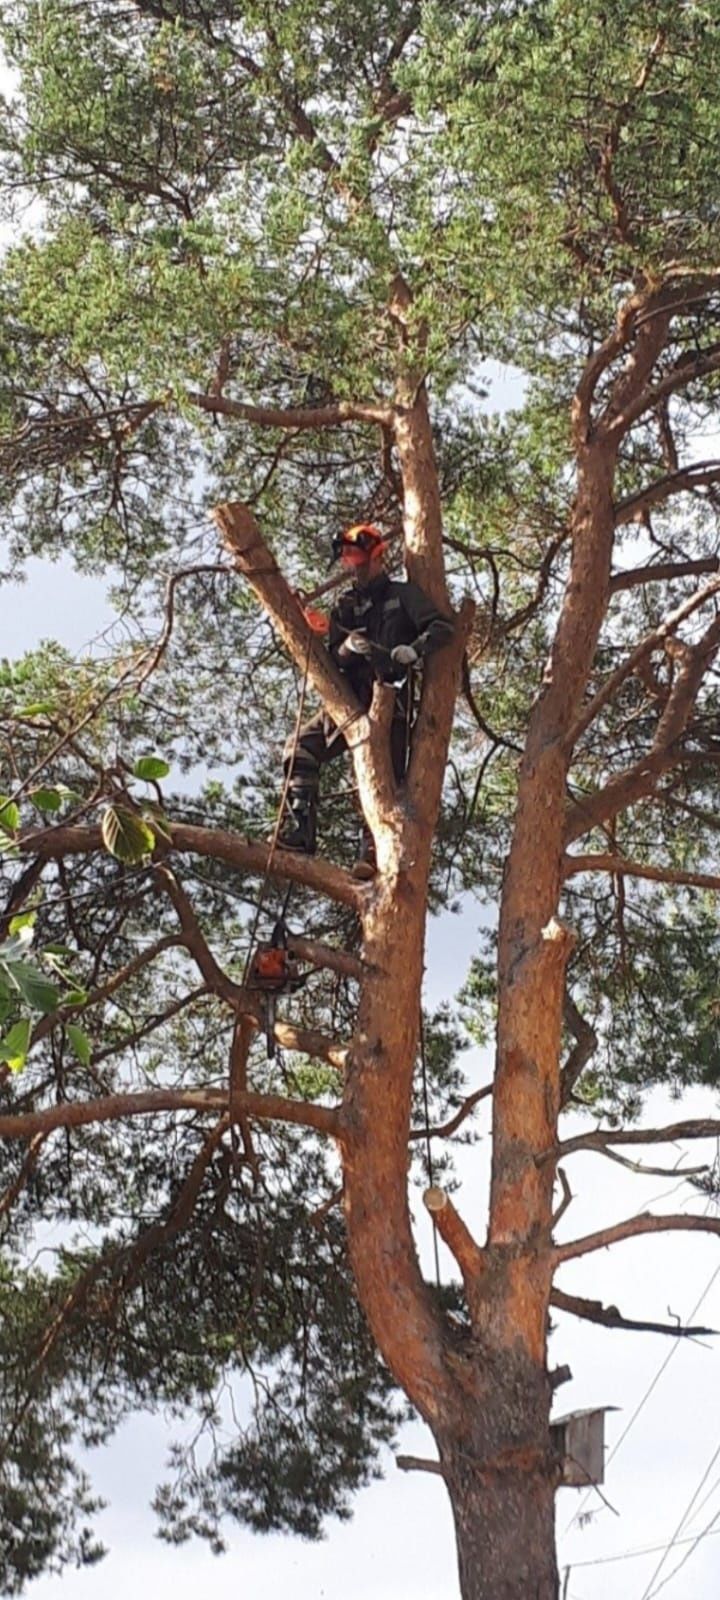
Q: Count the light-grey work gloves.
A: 2